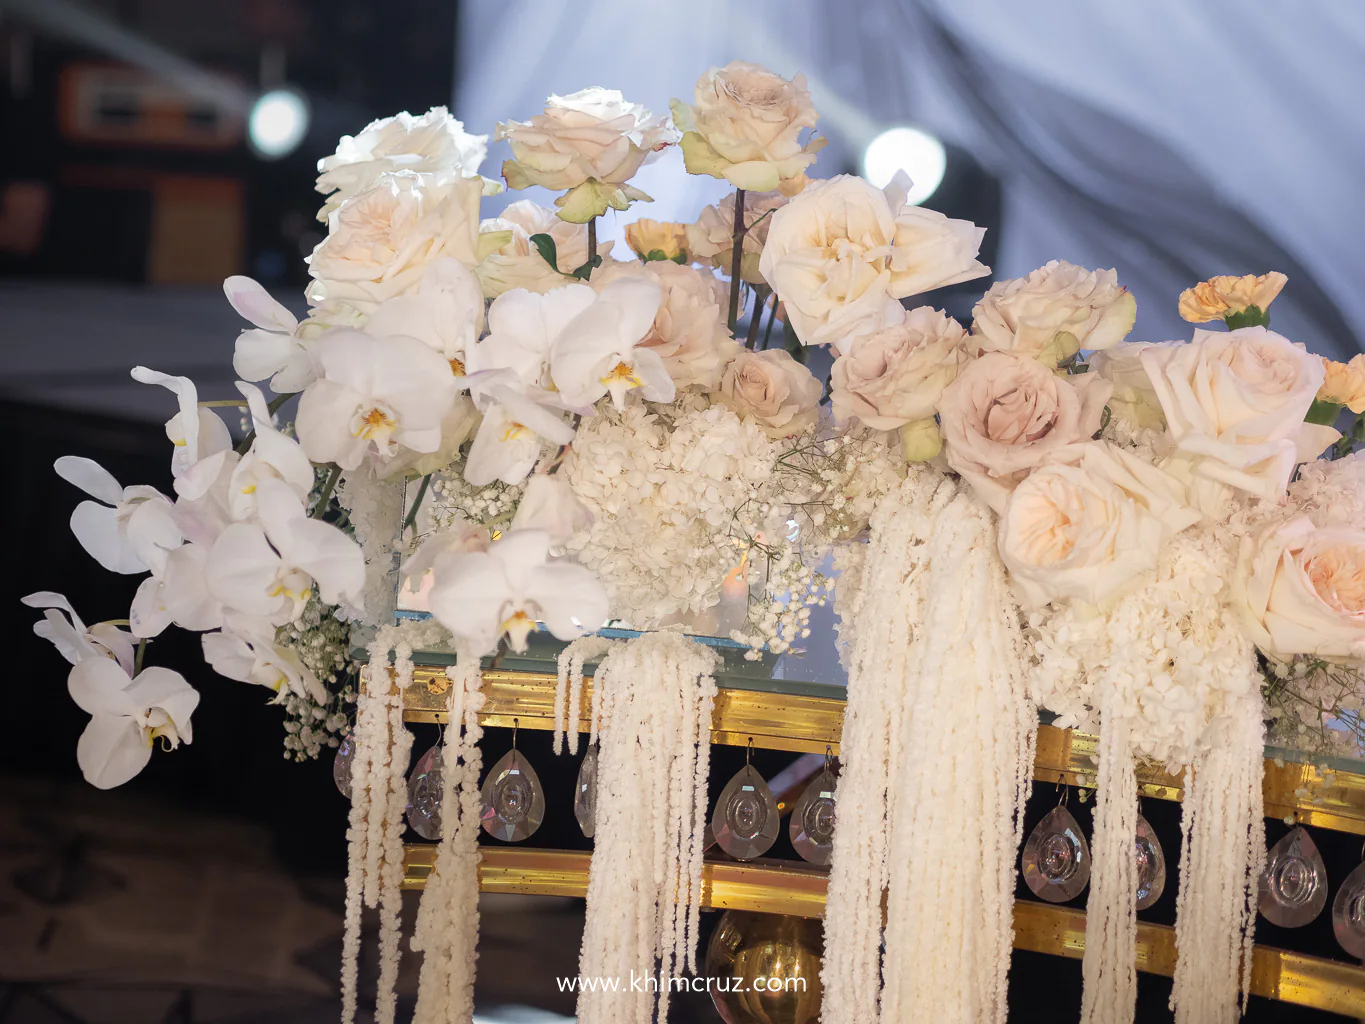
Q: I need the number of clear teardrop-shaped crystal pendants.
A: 10